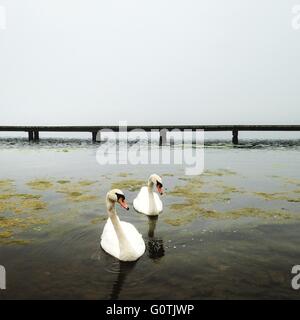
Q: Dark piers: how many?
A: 1